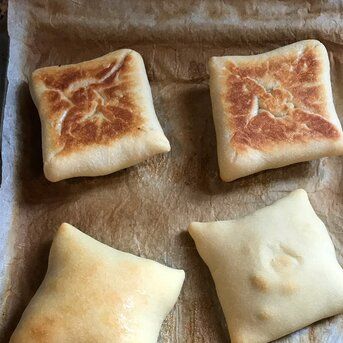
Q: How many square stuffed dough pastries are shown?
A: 4